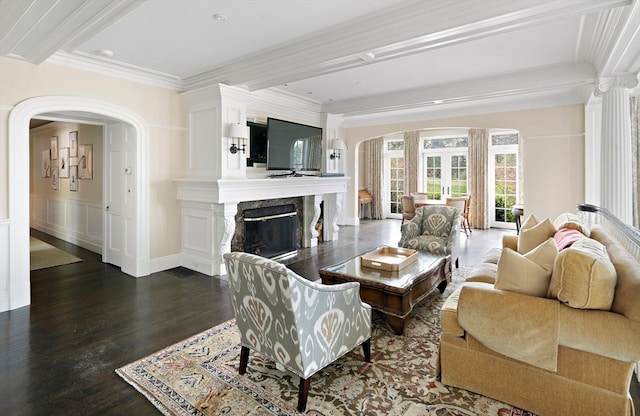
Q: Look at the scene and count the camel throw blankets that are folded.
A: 1